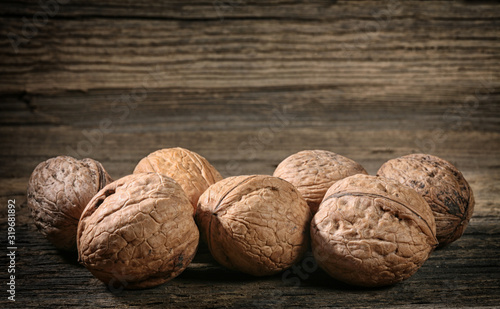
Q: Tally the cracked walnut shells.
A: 0